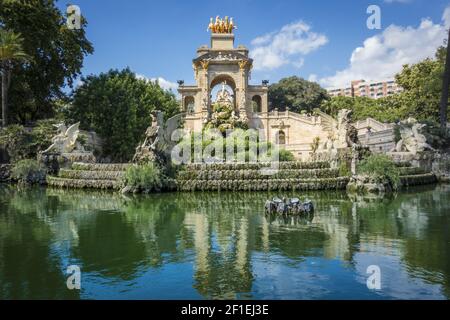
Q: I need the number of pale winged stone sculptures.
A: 4